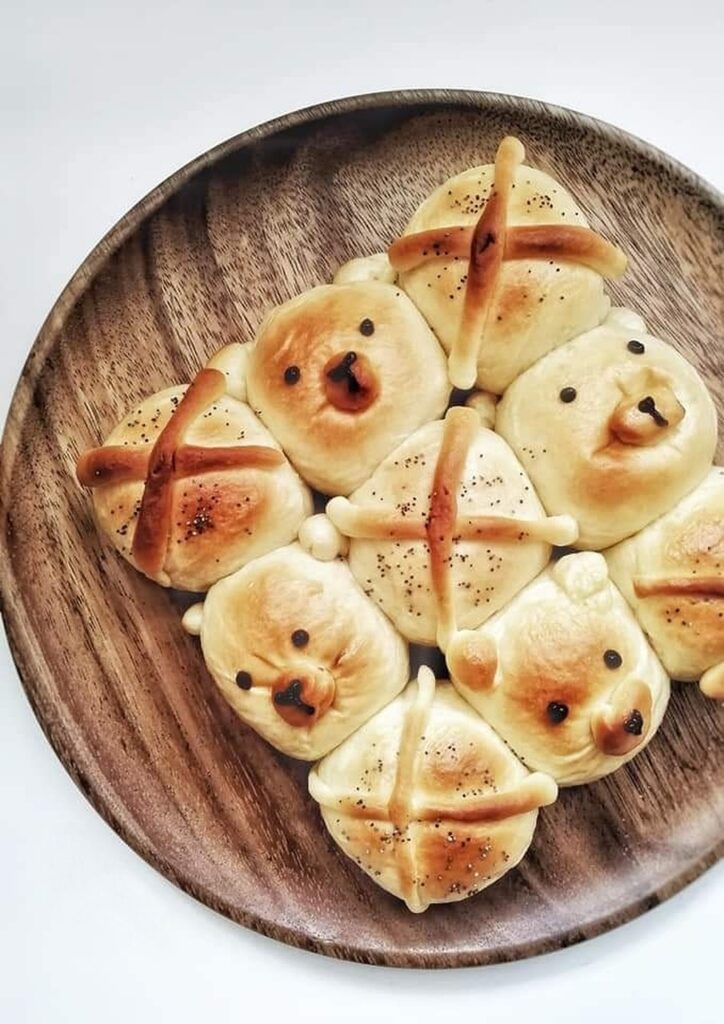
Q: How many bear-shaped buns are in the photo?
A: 4